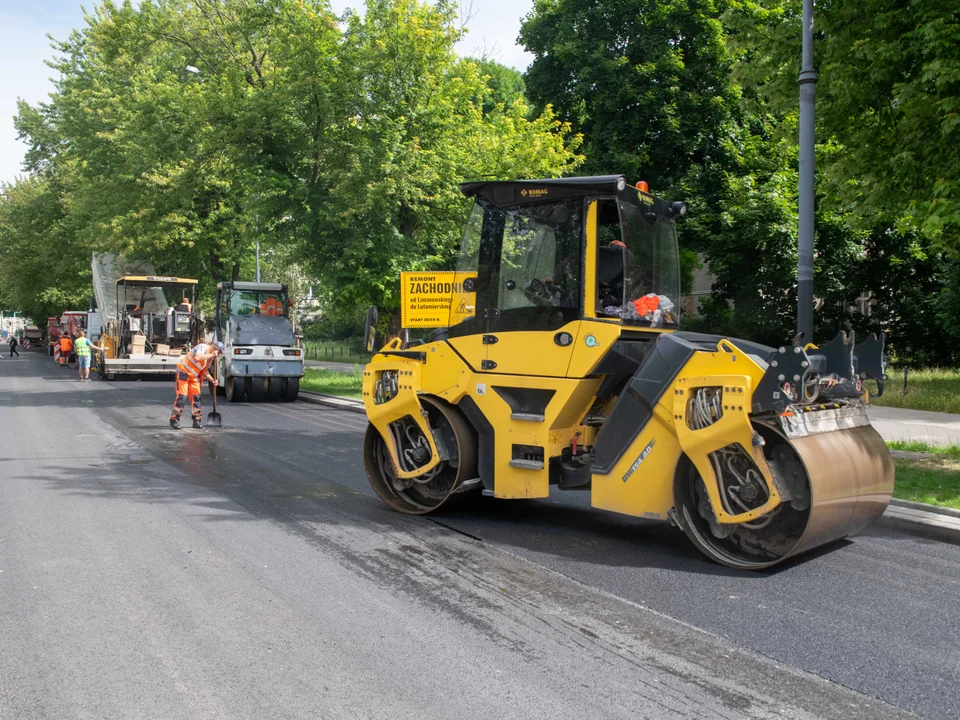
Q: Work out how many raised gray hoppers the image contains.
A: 1